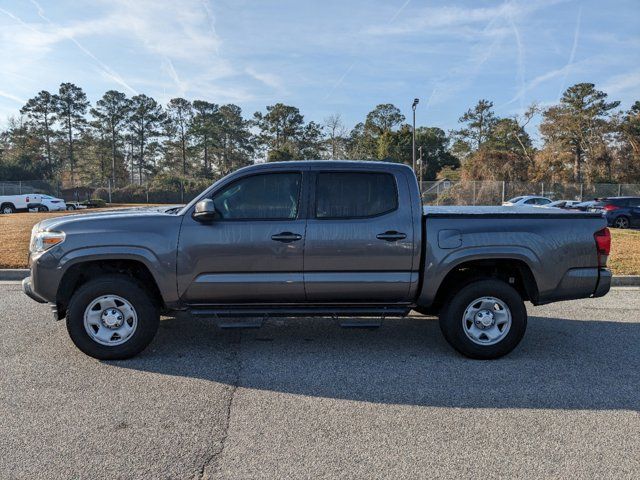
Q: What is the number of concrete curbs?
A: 1